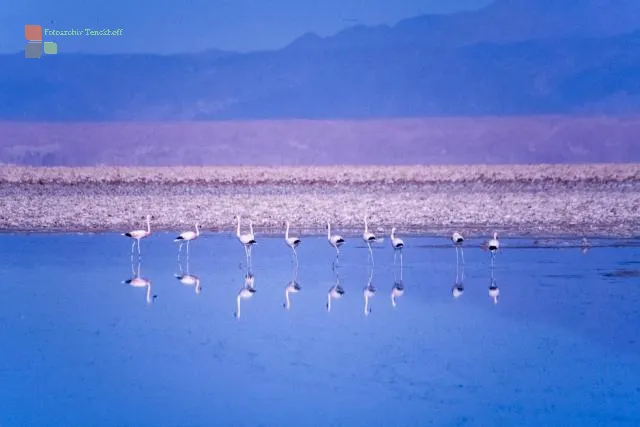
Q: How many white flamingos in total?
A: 10